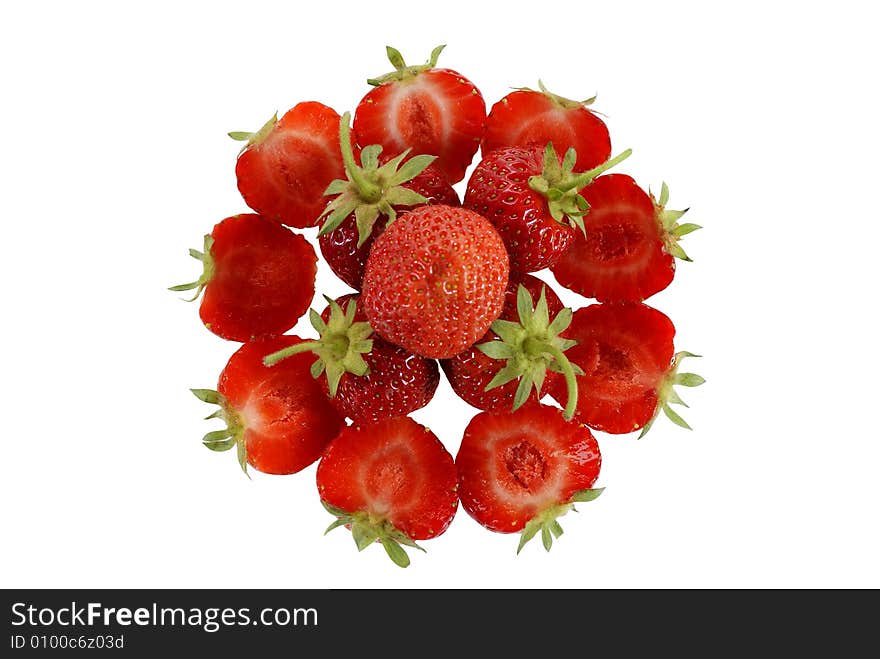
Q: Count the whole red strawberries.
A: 5